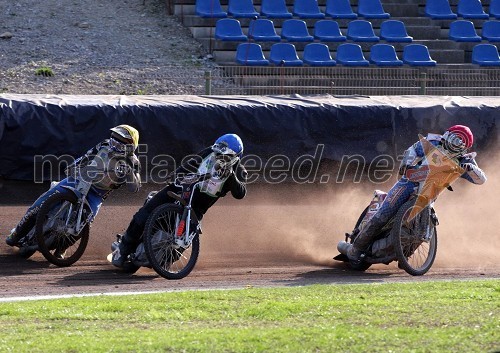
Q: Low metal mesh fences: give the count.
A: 1